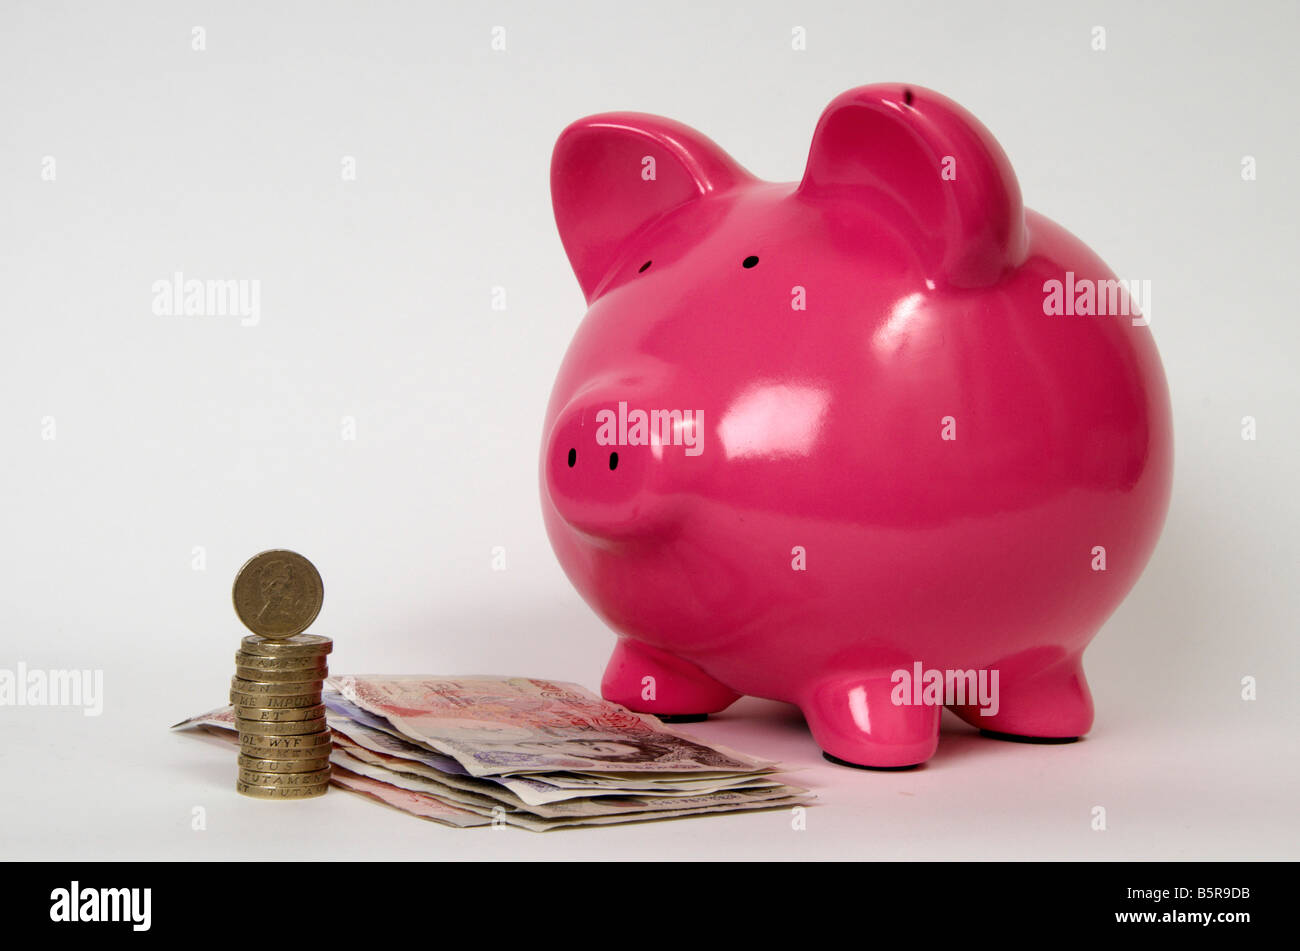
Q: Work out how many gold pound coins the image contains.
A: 13